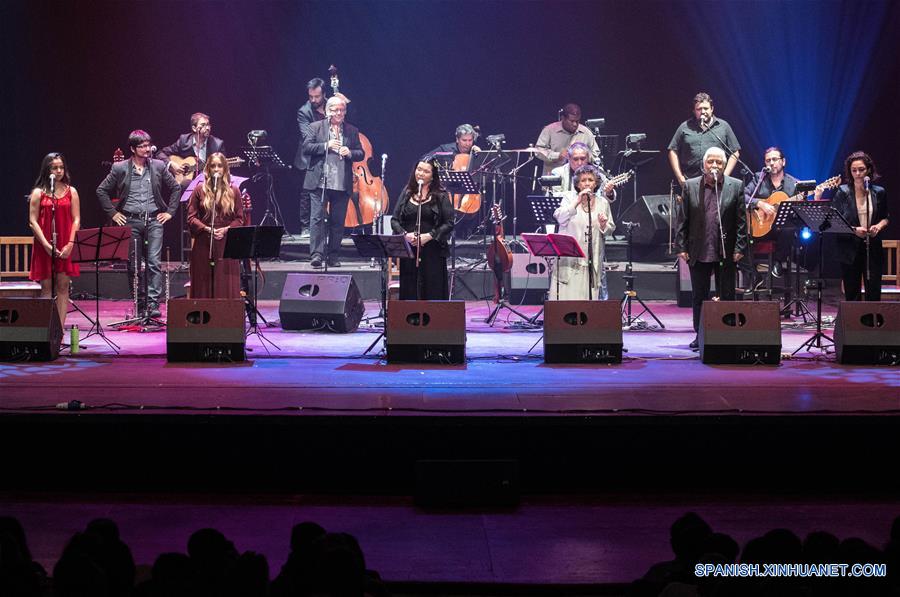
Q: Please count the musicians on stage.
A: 15